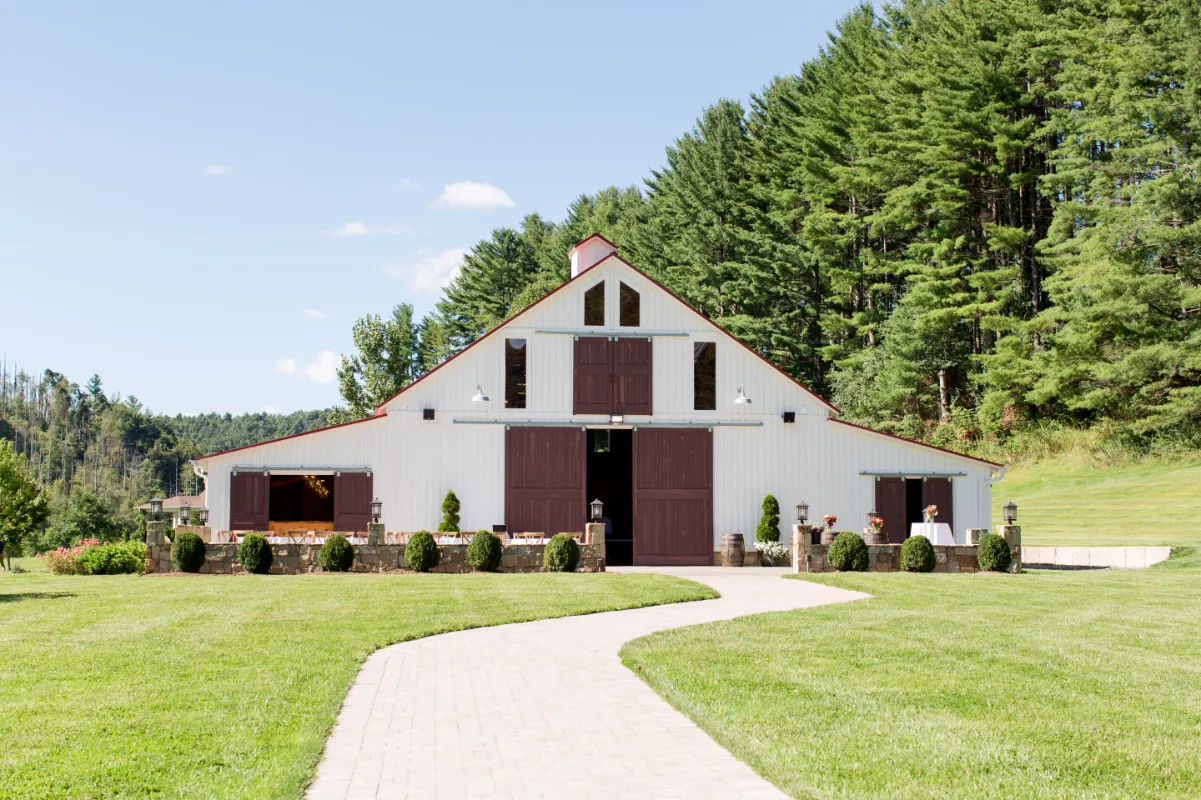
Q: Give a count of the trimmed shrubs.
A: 11